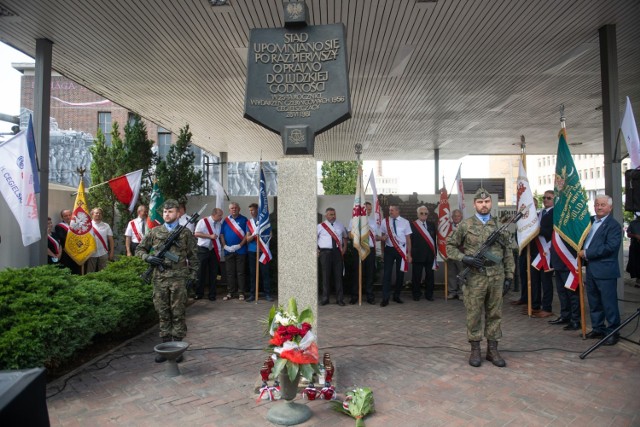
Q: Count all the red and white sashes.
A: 13